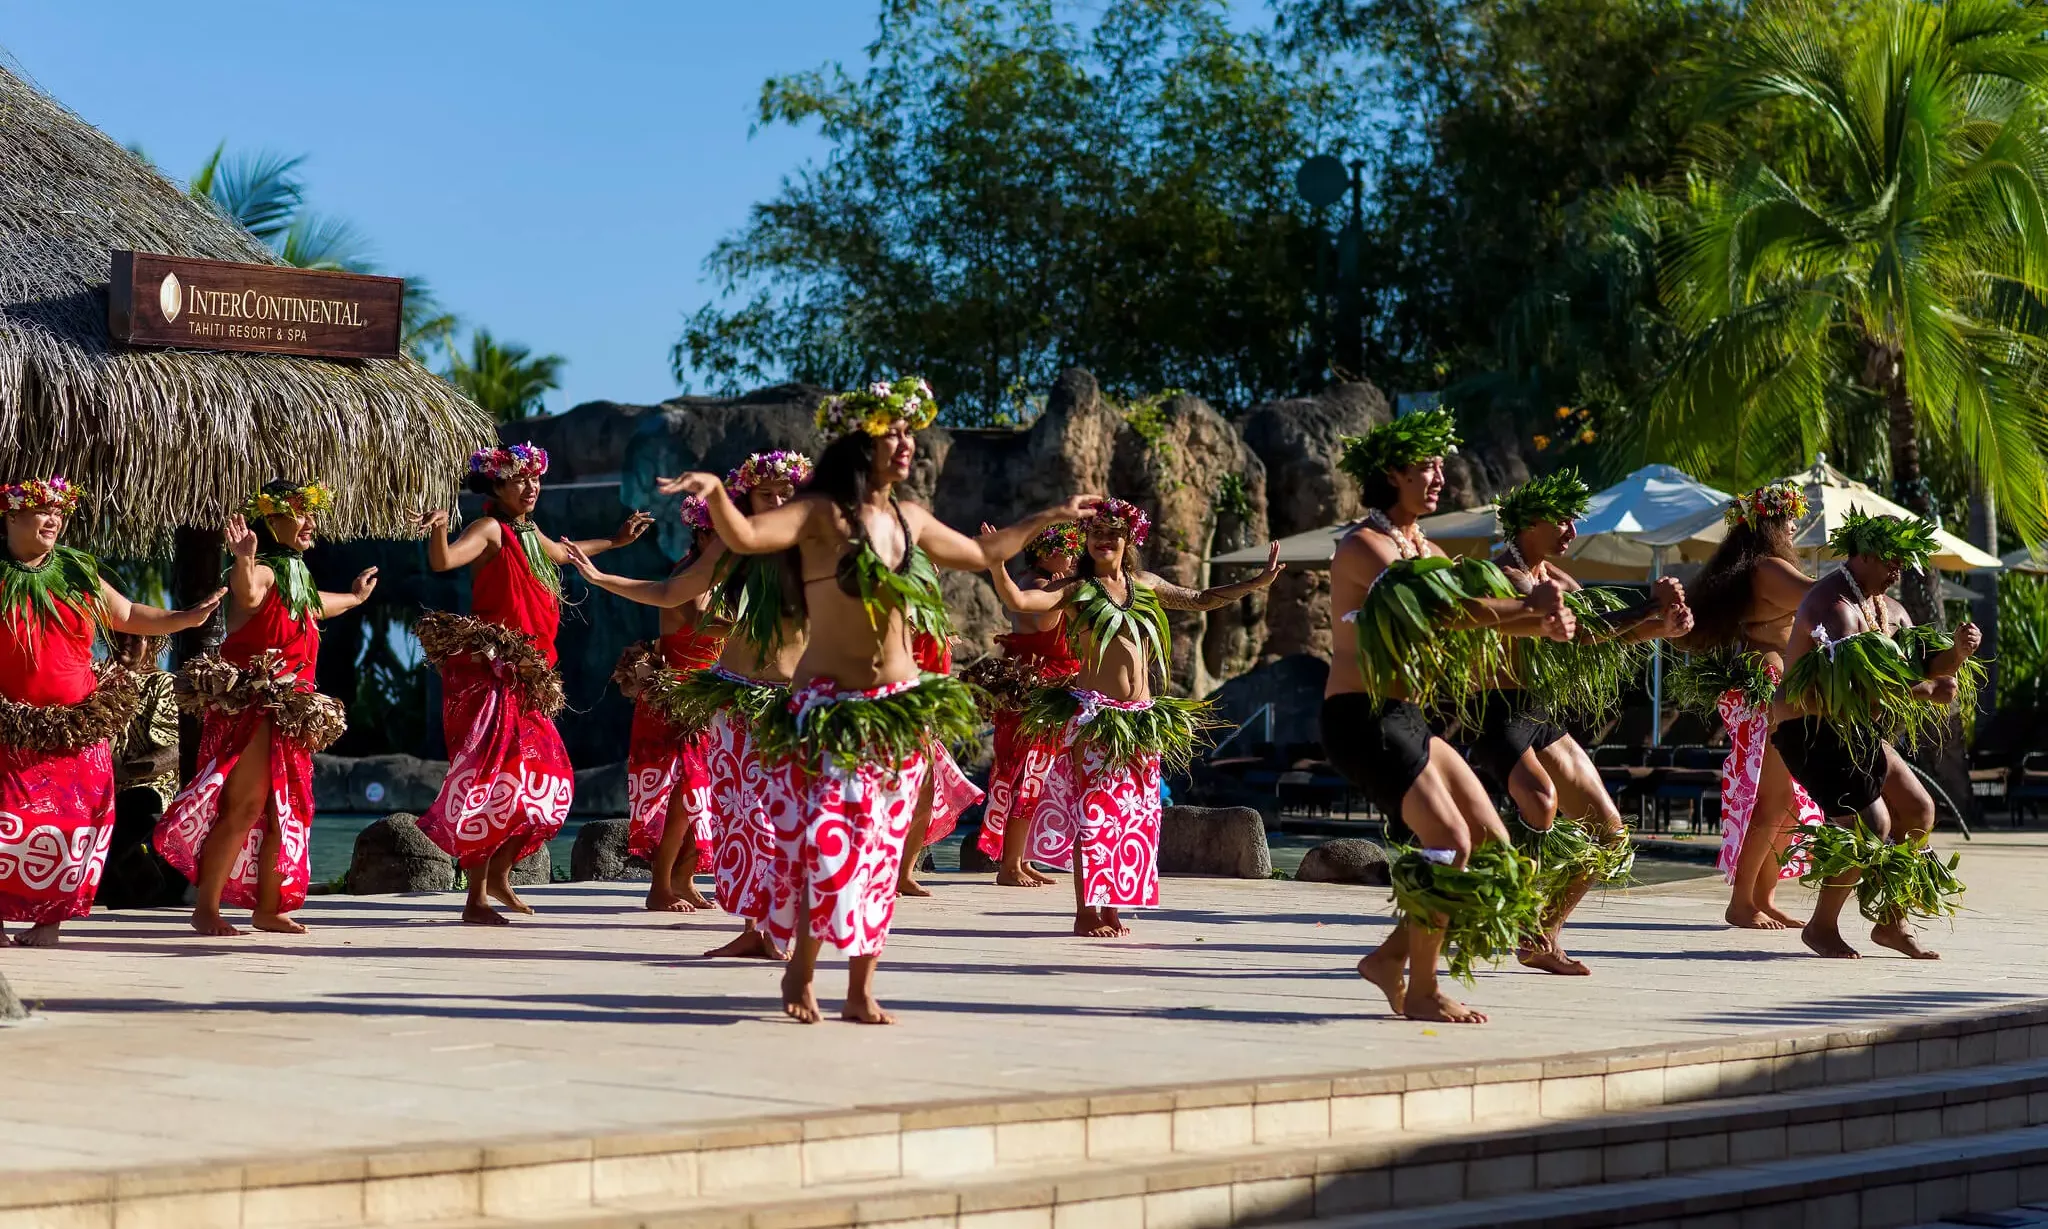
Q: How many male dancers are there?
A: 3